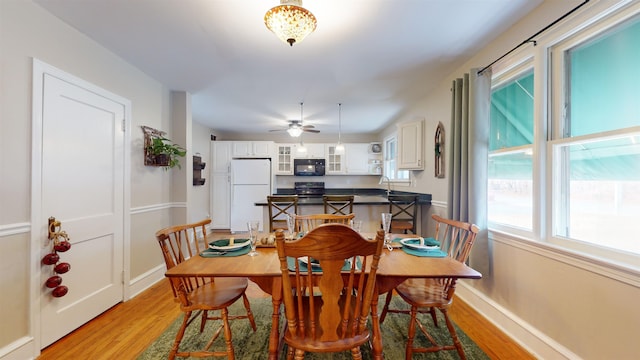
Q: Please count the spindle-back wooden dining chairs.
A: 4